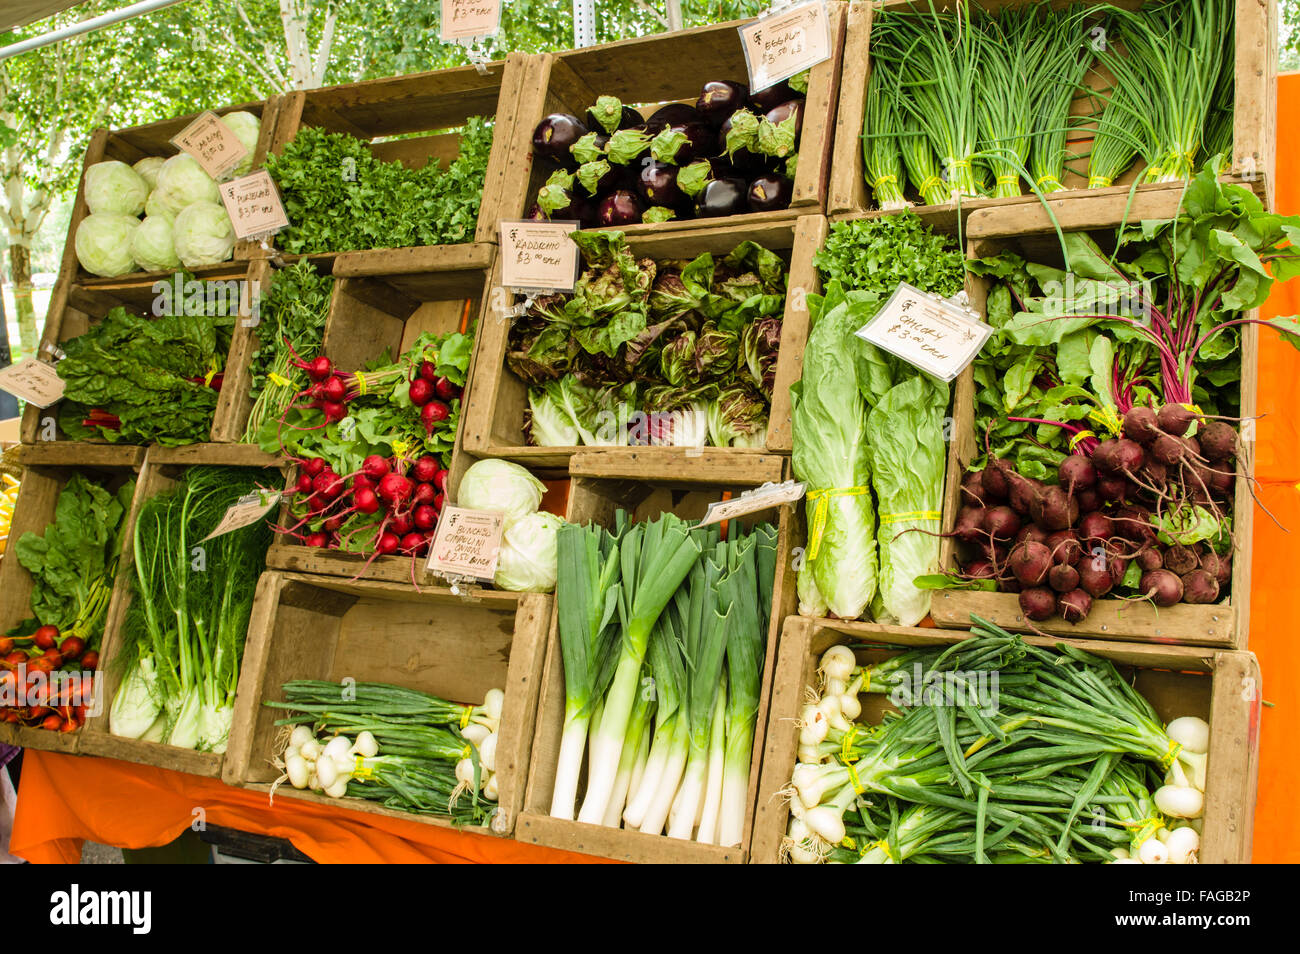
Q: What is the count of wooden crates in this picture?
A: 13